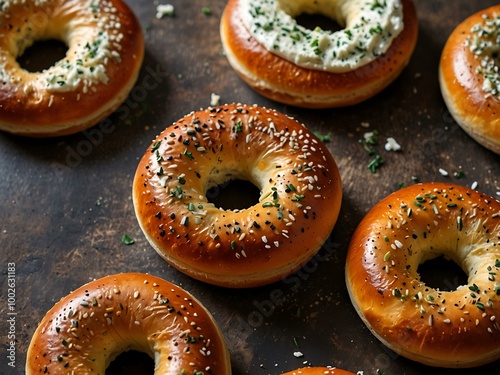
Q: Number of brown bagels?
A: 7